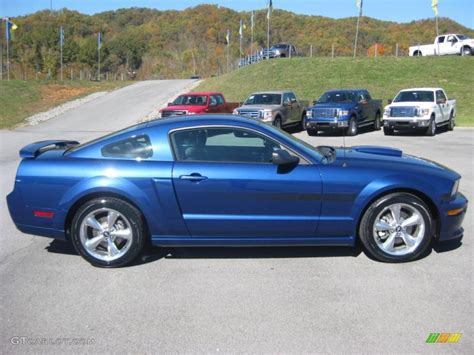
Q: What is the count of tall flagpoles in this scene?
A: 9